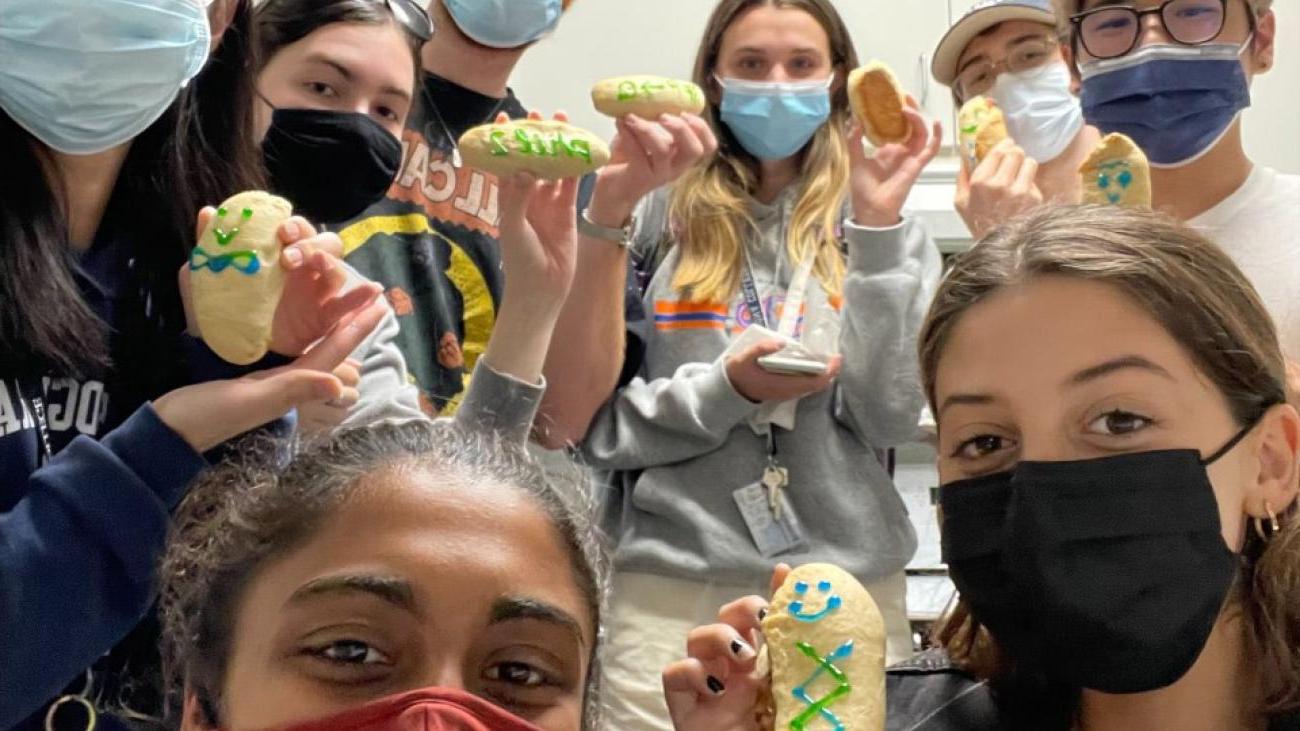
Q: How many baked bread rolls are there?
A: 7